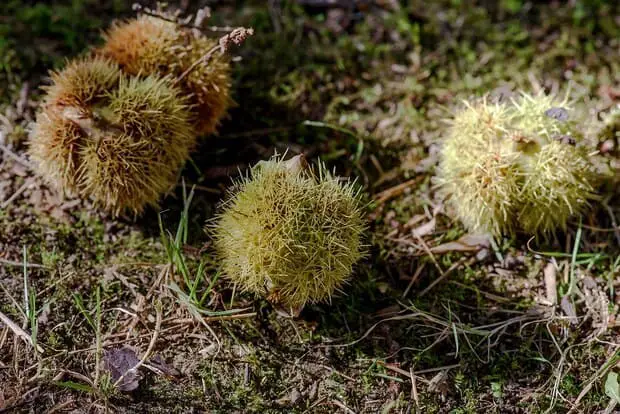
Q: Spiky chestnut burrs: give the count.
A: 4